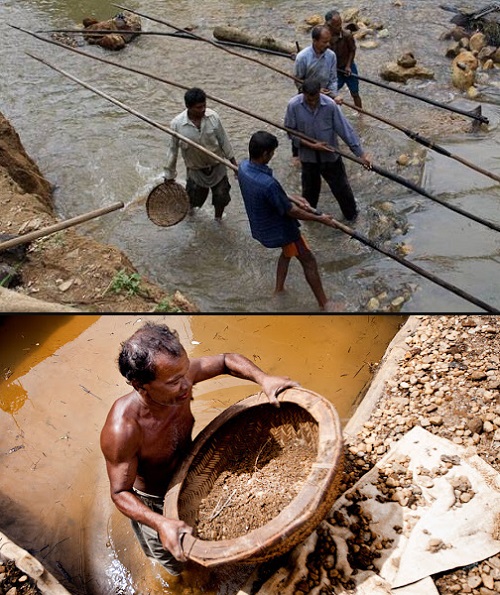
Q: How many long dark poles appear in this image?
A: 4